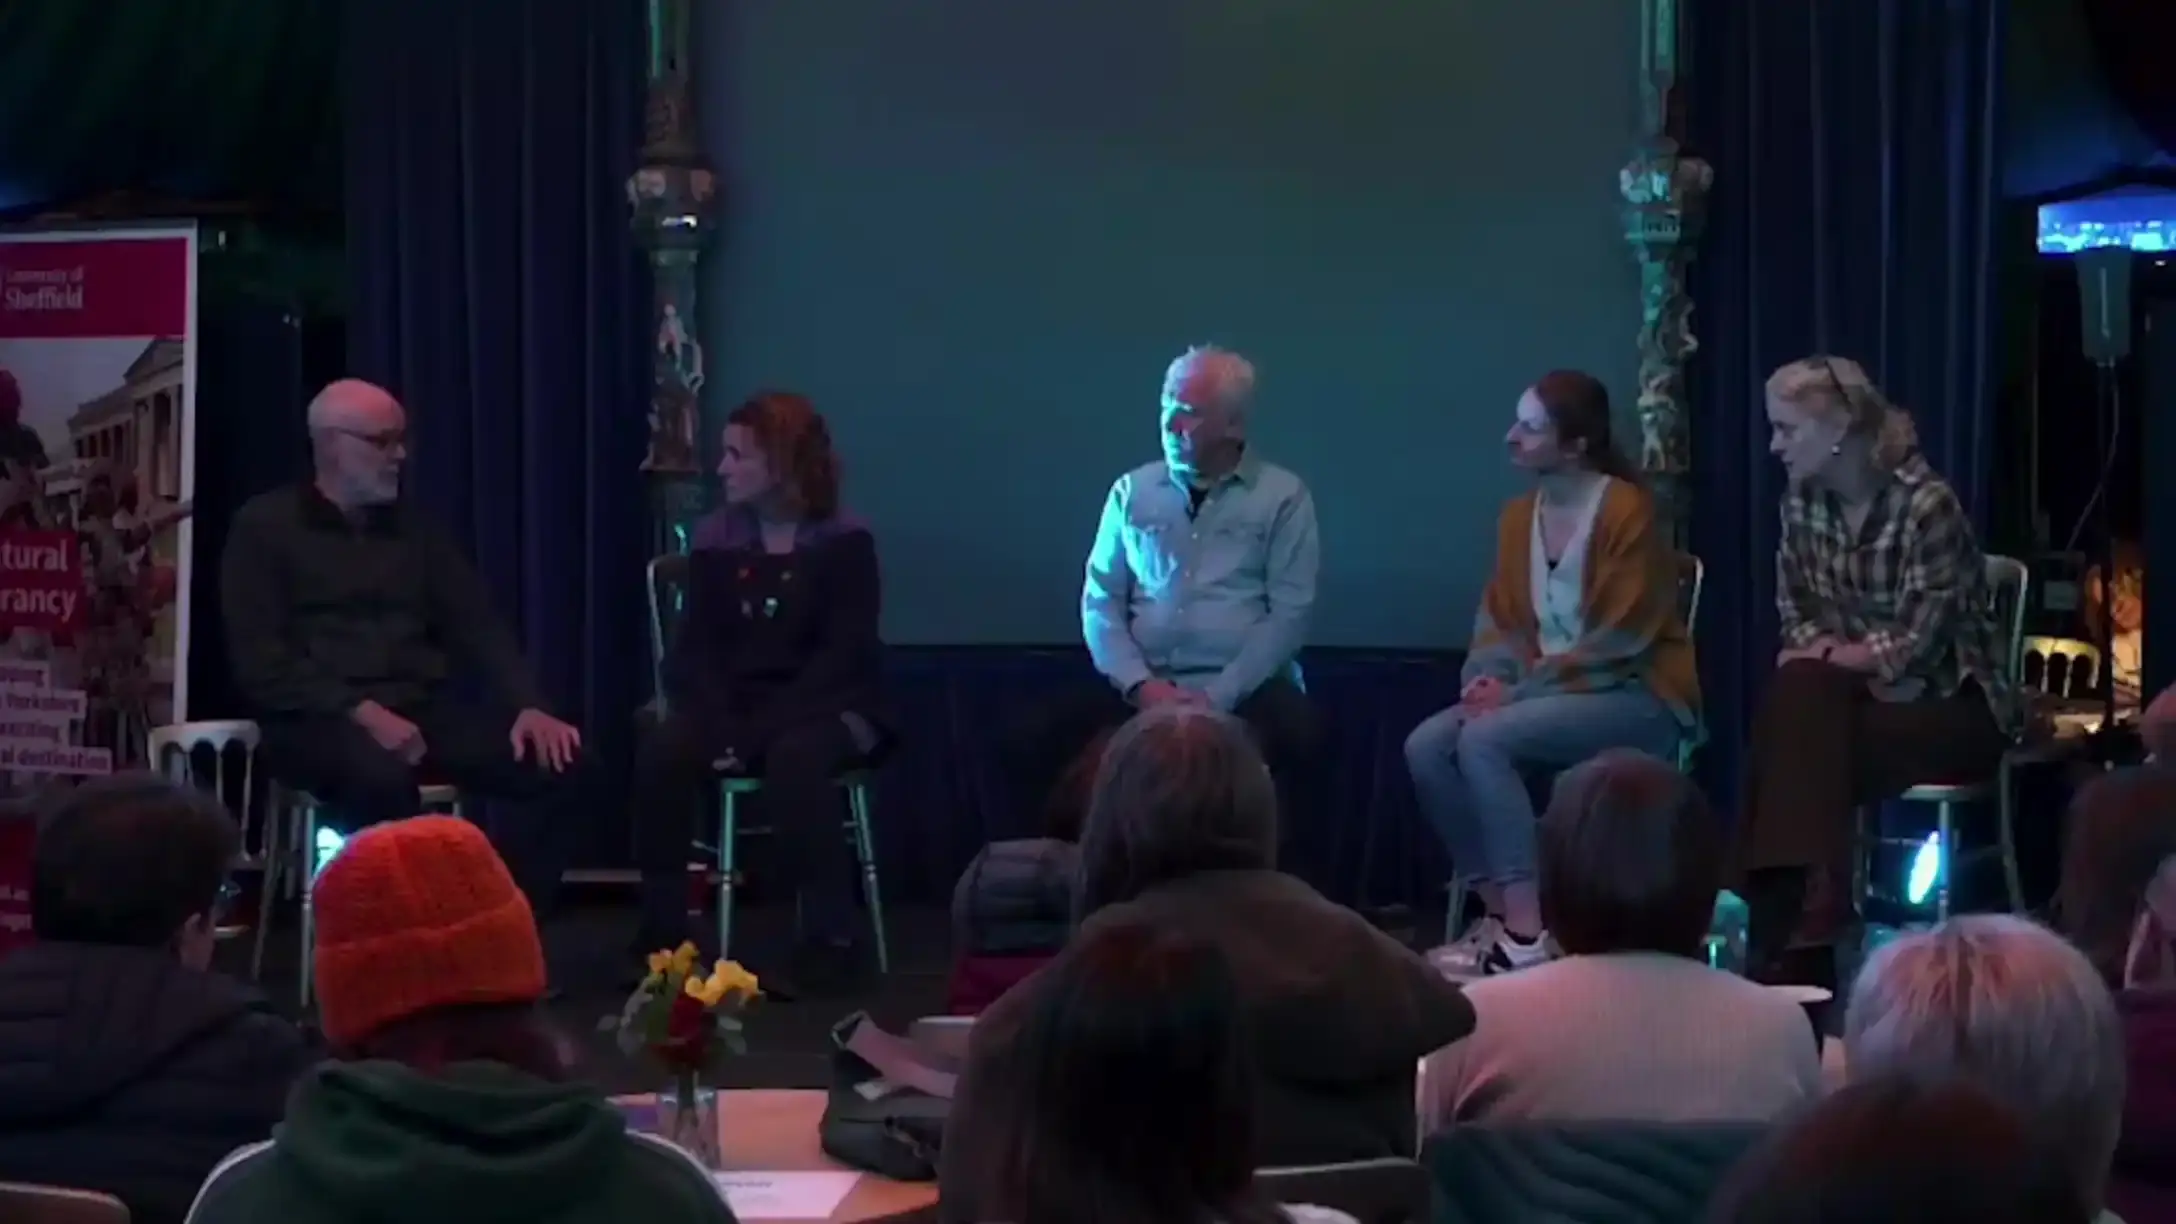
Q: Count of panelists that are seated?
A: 5